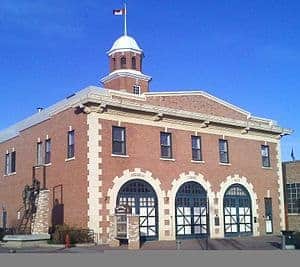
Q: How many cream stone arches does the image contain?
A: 3